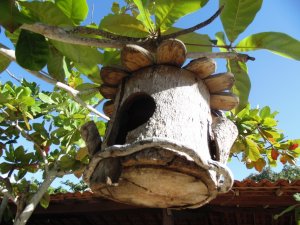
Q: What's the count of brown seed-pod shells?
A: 8